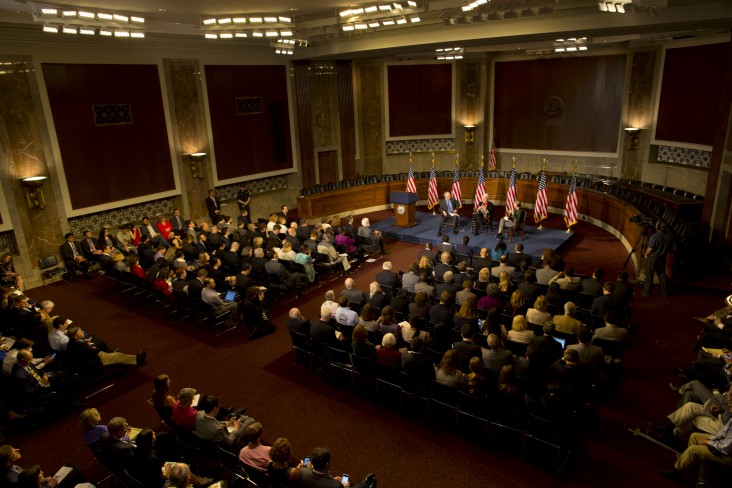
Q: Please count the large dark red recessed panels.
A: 5